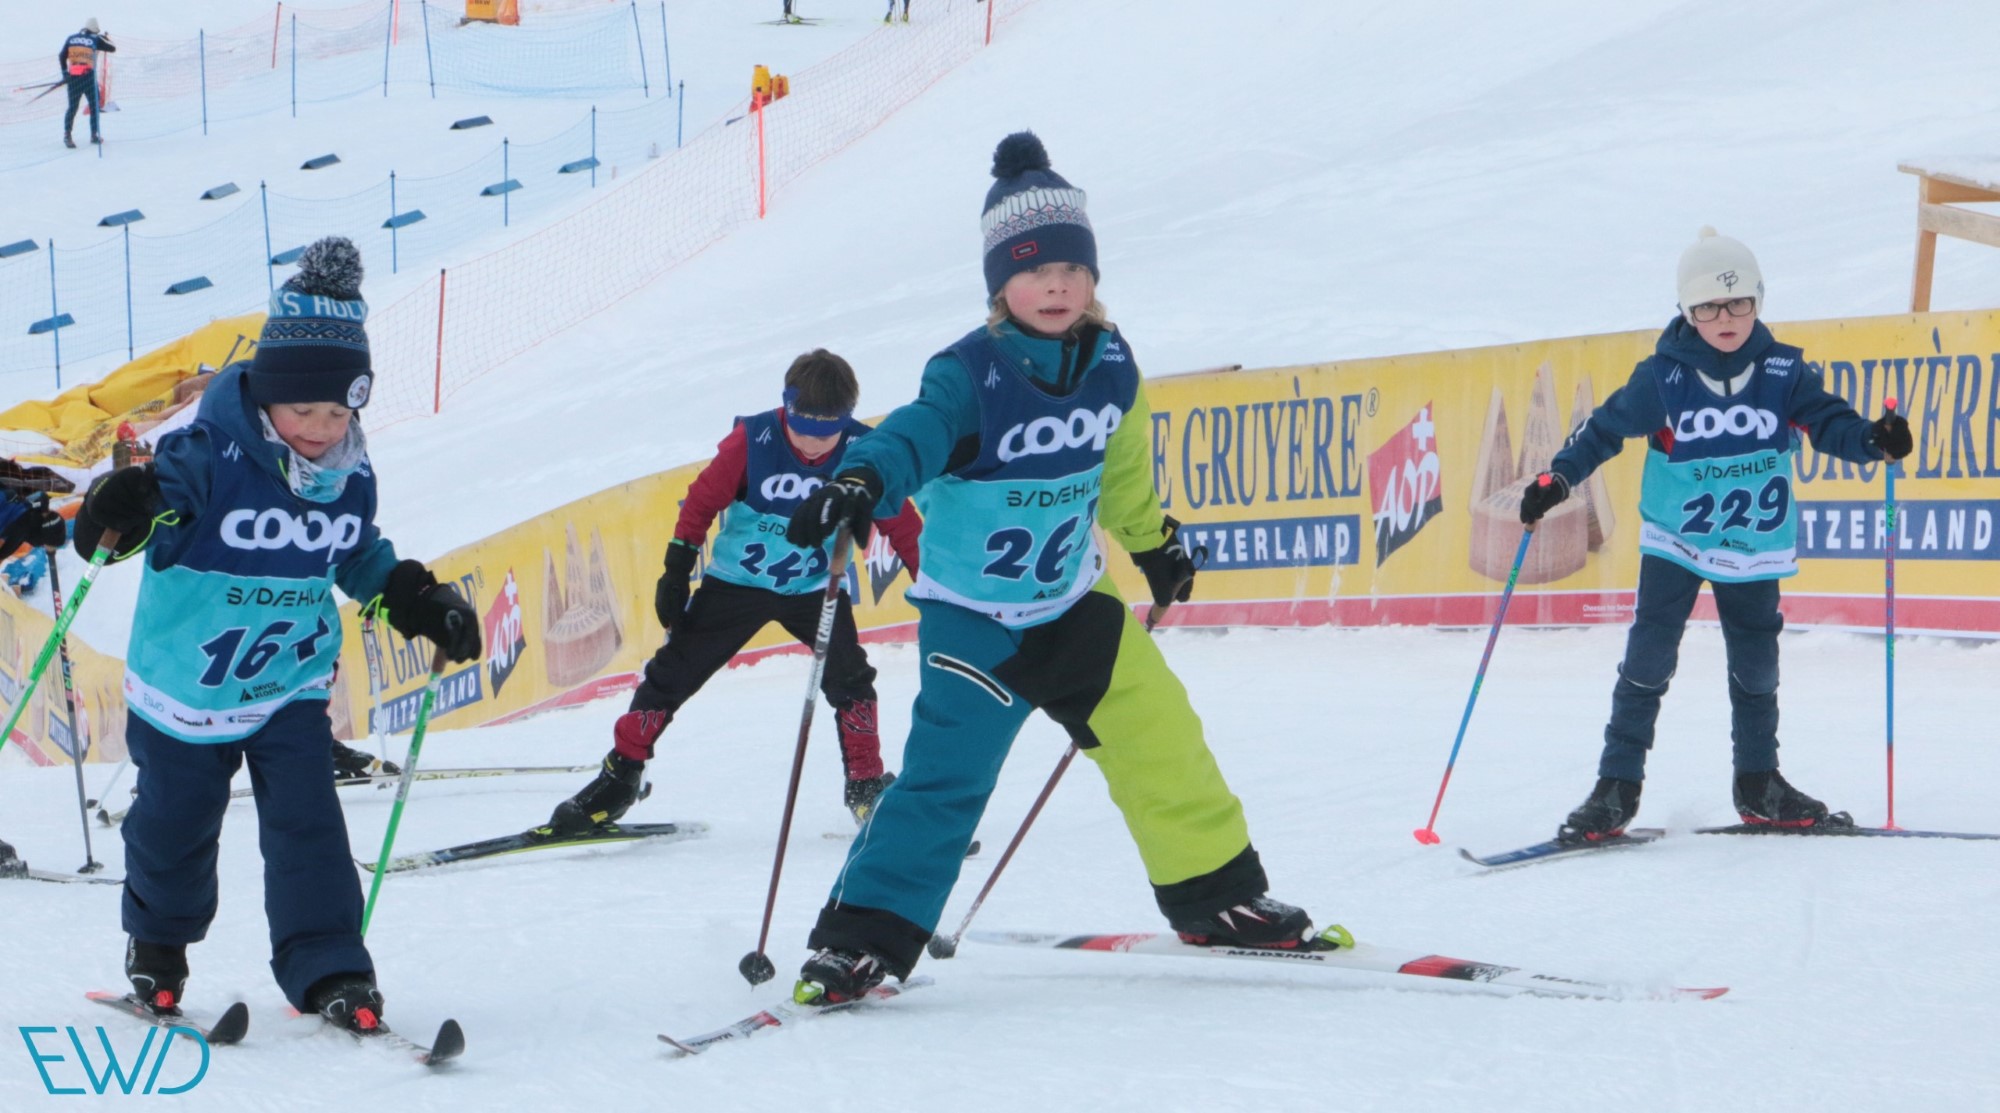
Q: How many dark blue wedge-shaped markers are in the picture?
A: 11